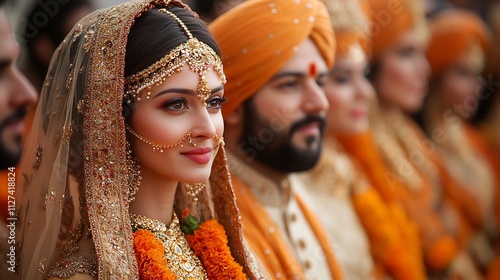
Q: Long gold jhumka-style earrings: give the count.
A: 2